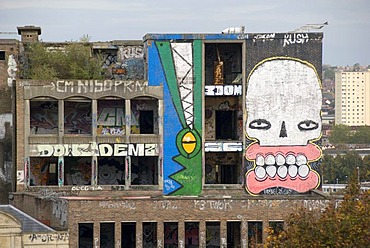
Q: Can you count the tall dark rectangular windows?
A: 10